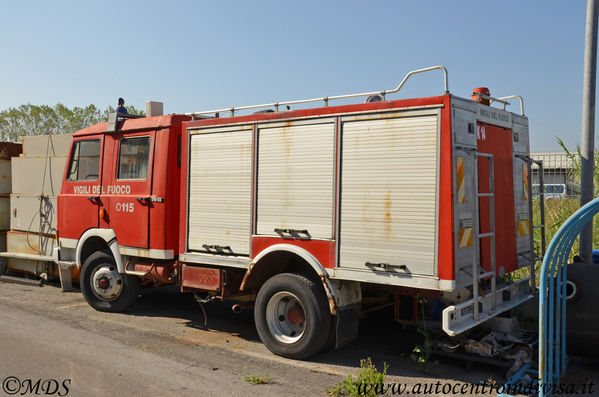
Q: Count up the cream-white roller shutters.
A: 3